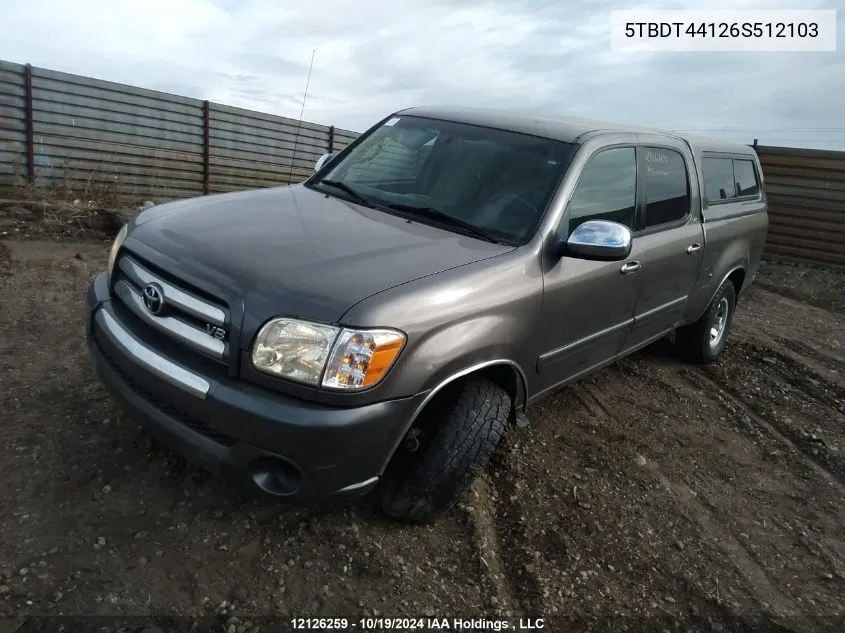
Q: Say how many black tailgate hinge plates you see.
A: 0